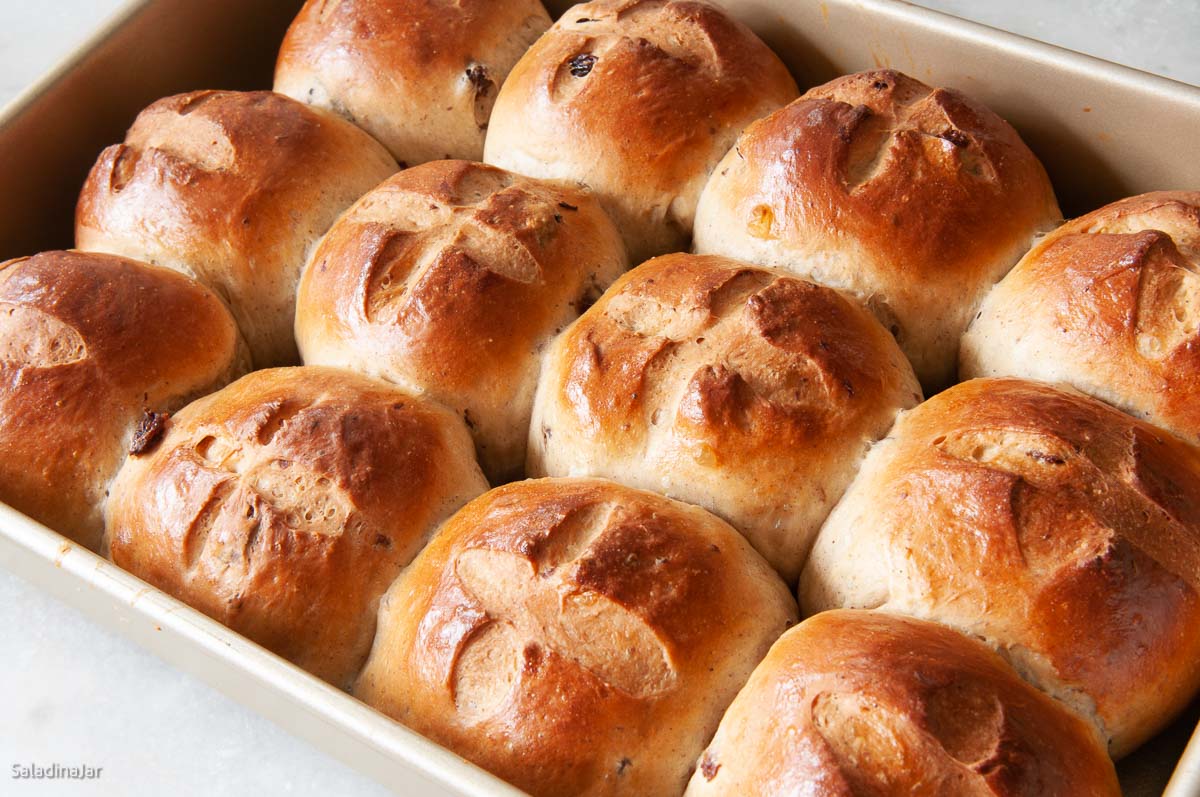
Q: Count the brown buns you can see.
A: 12